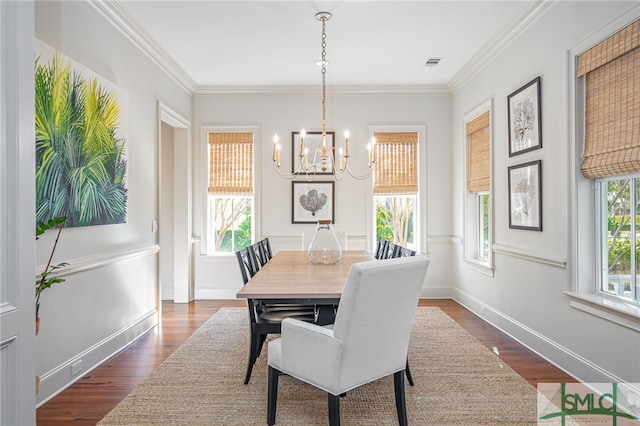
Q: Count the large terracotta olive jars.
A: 0